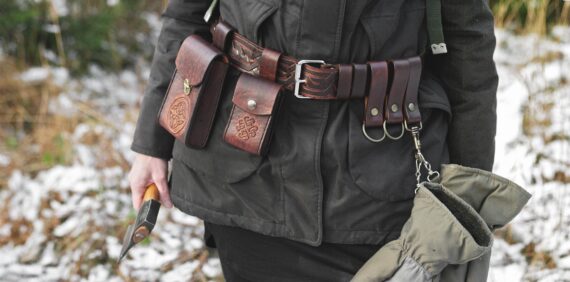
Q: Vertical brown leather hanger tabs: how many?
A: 3